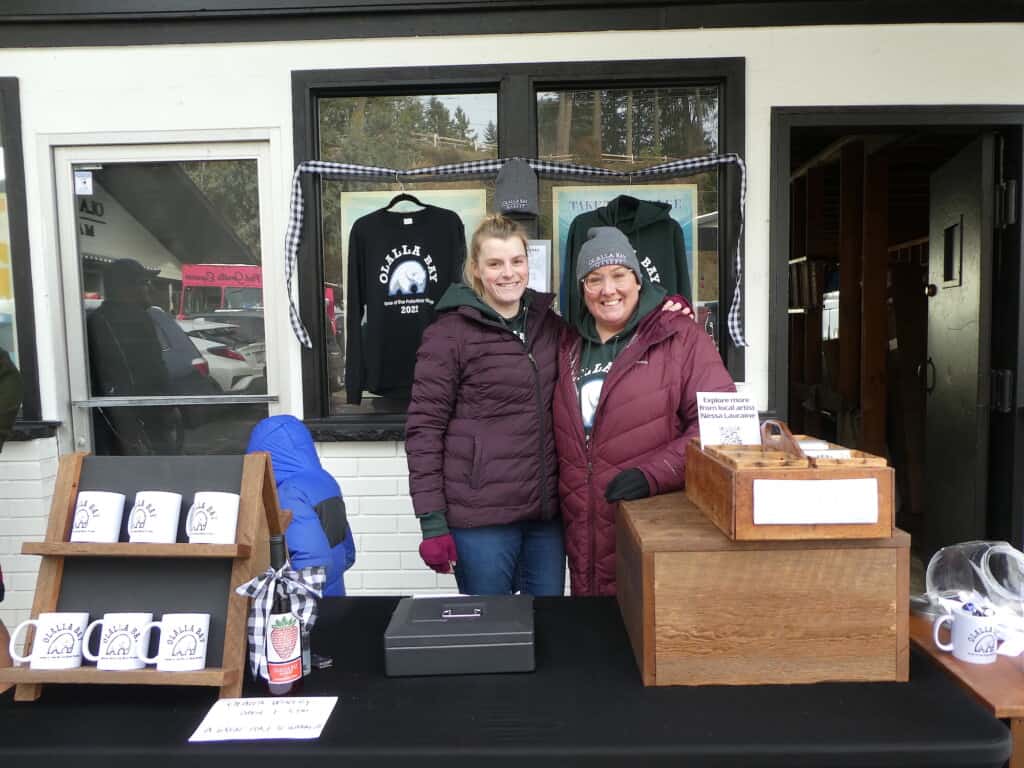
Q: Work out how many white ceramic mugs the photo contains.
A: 7